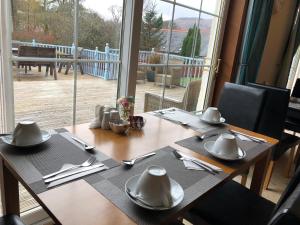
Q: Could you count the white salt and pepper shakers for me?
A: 2